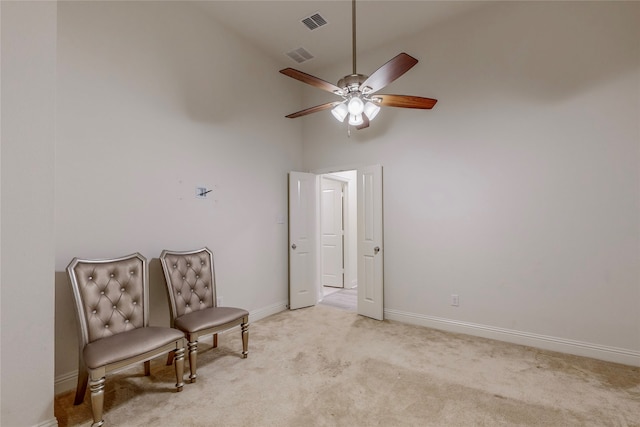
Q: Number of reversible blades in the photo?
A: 5